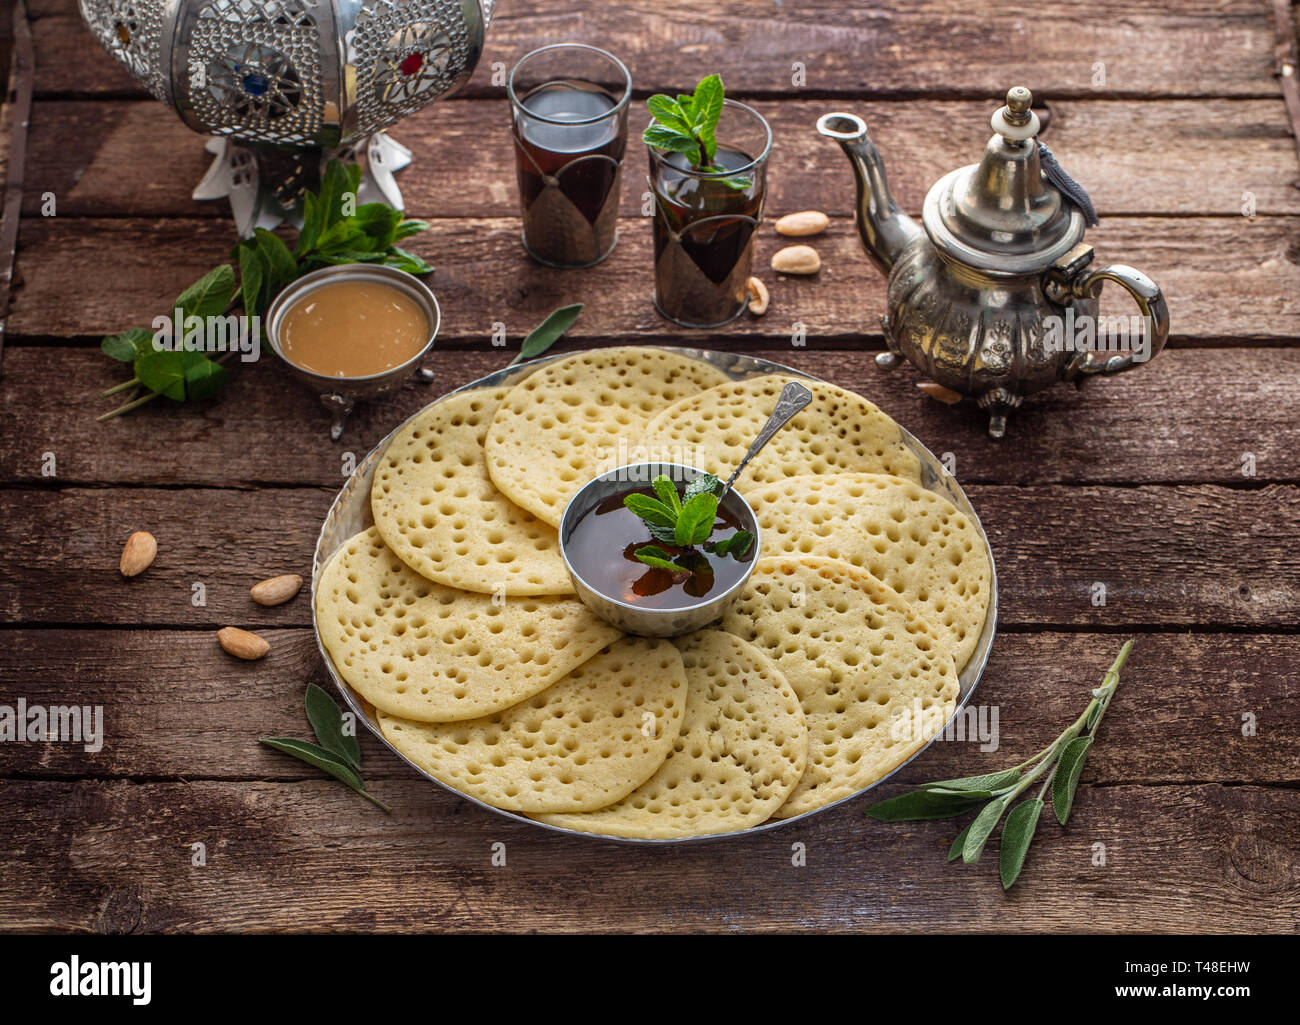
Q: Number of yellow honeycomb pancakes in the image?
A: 8